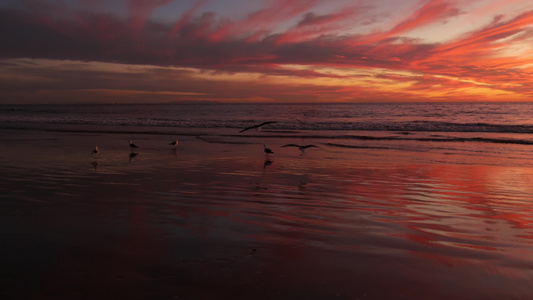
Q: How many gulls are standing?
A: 4